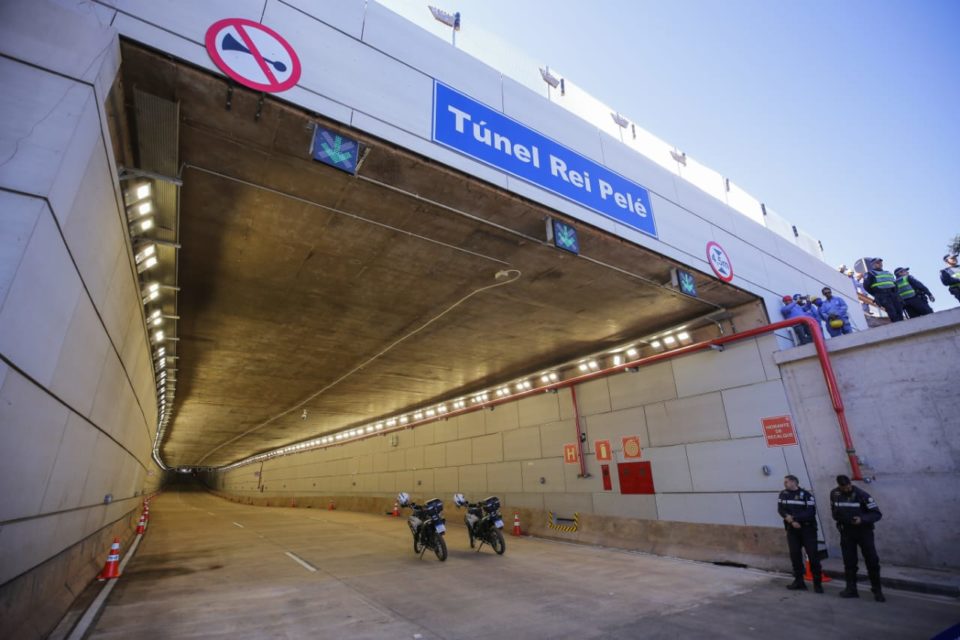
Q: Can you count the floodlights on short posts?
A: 4